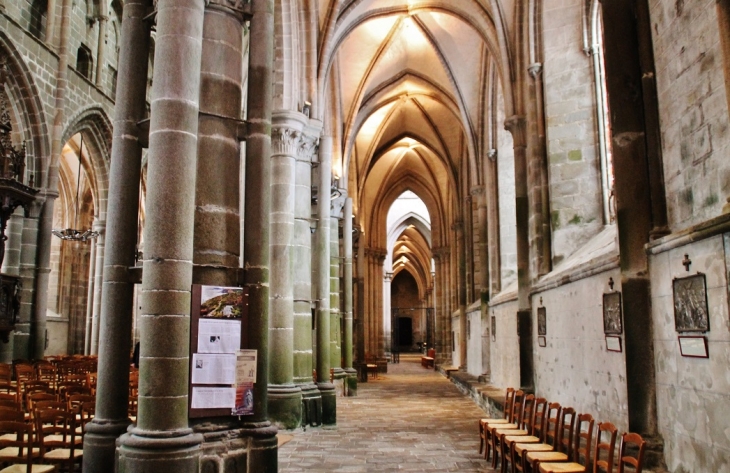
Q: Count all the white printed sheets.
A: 3